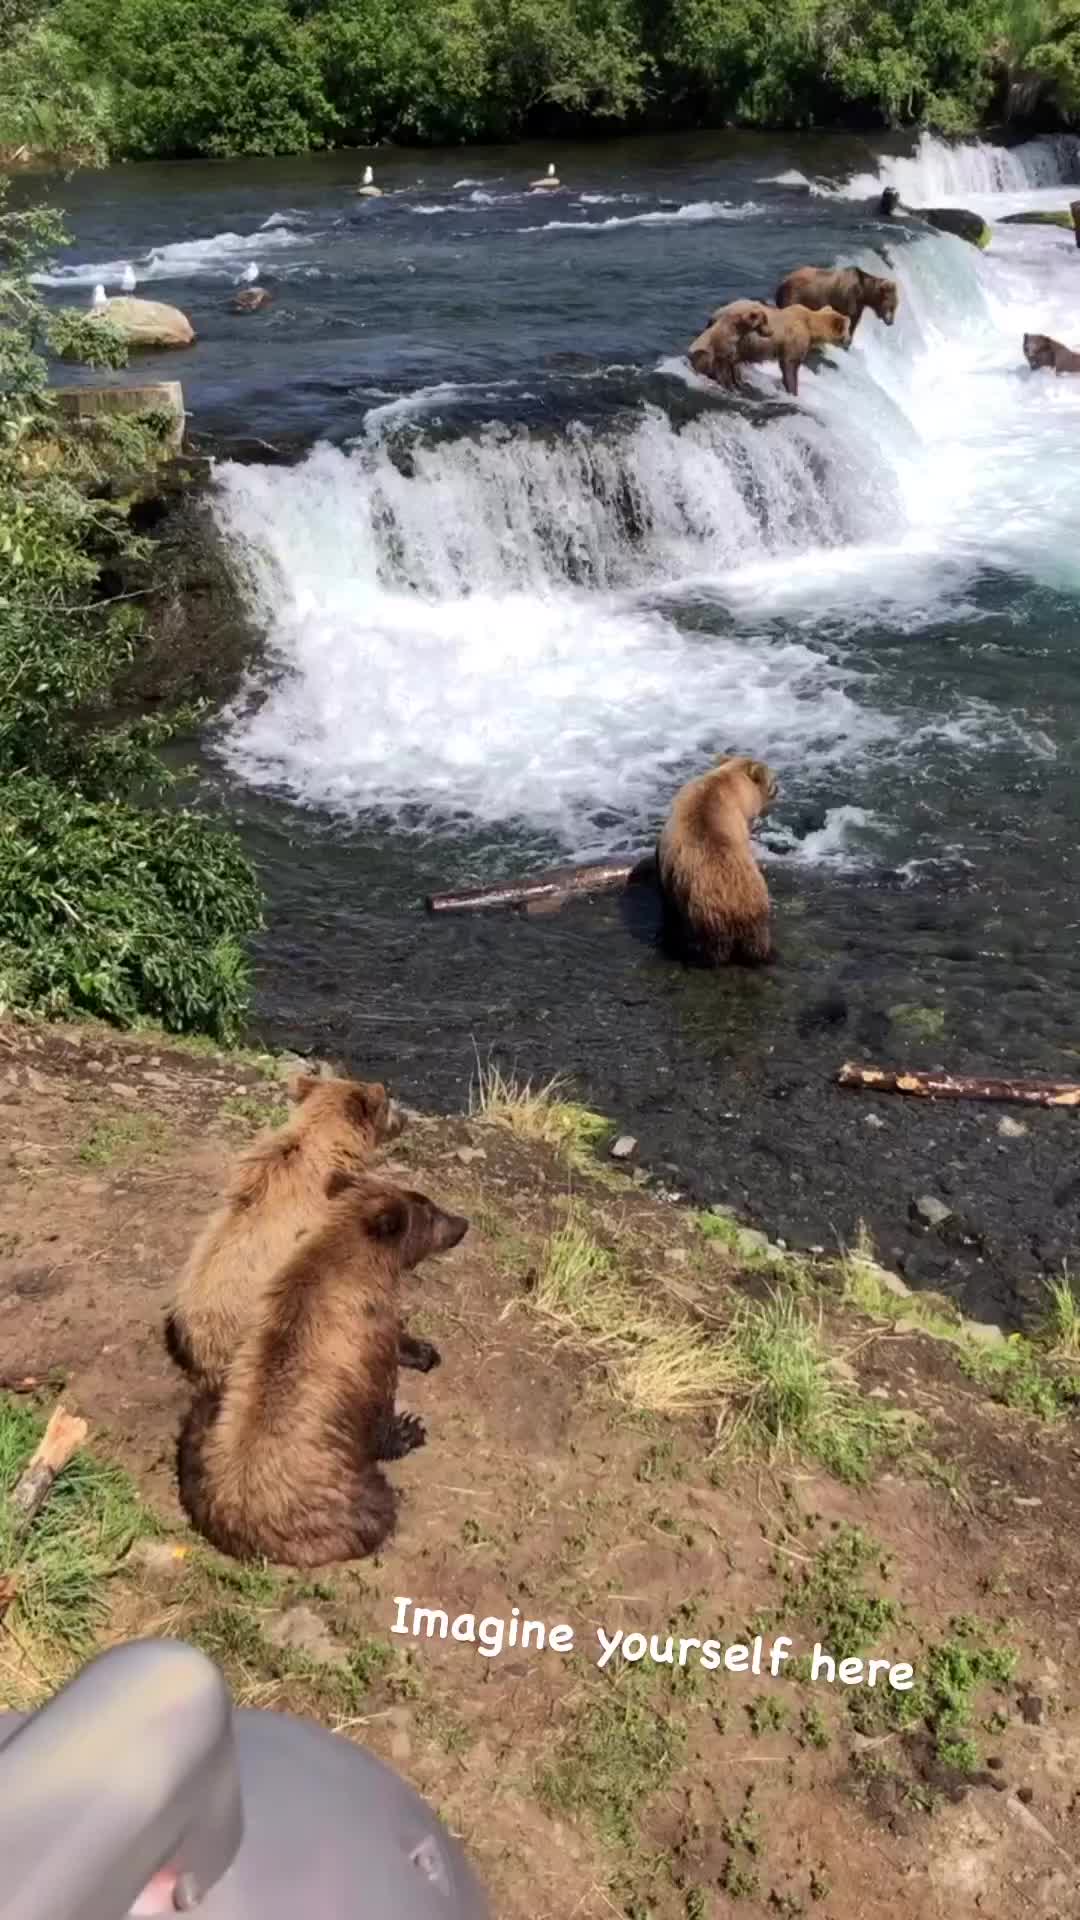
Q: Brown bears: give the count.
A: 7